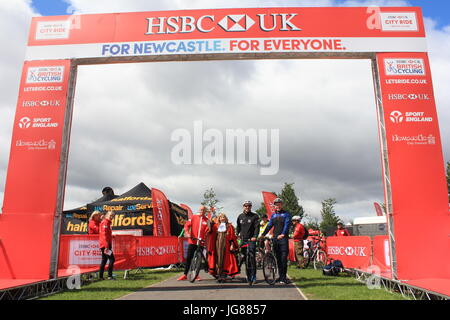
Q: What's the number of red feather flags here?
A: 4